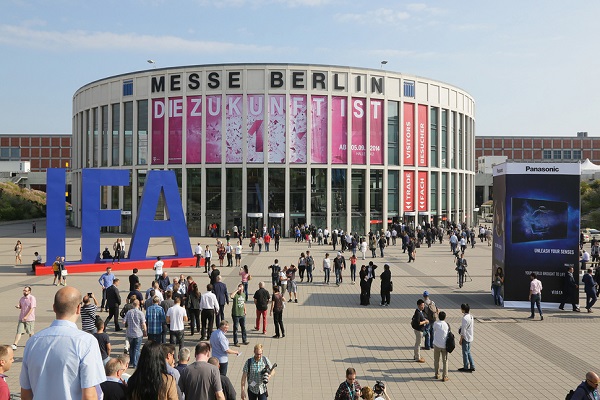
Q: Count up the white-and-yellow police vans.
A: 0